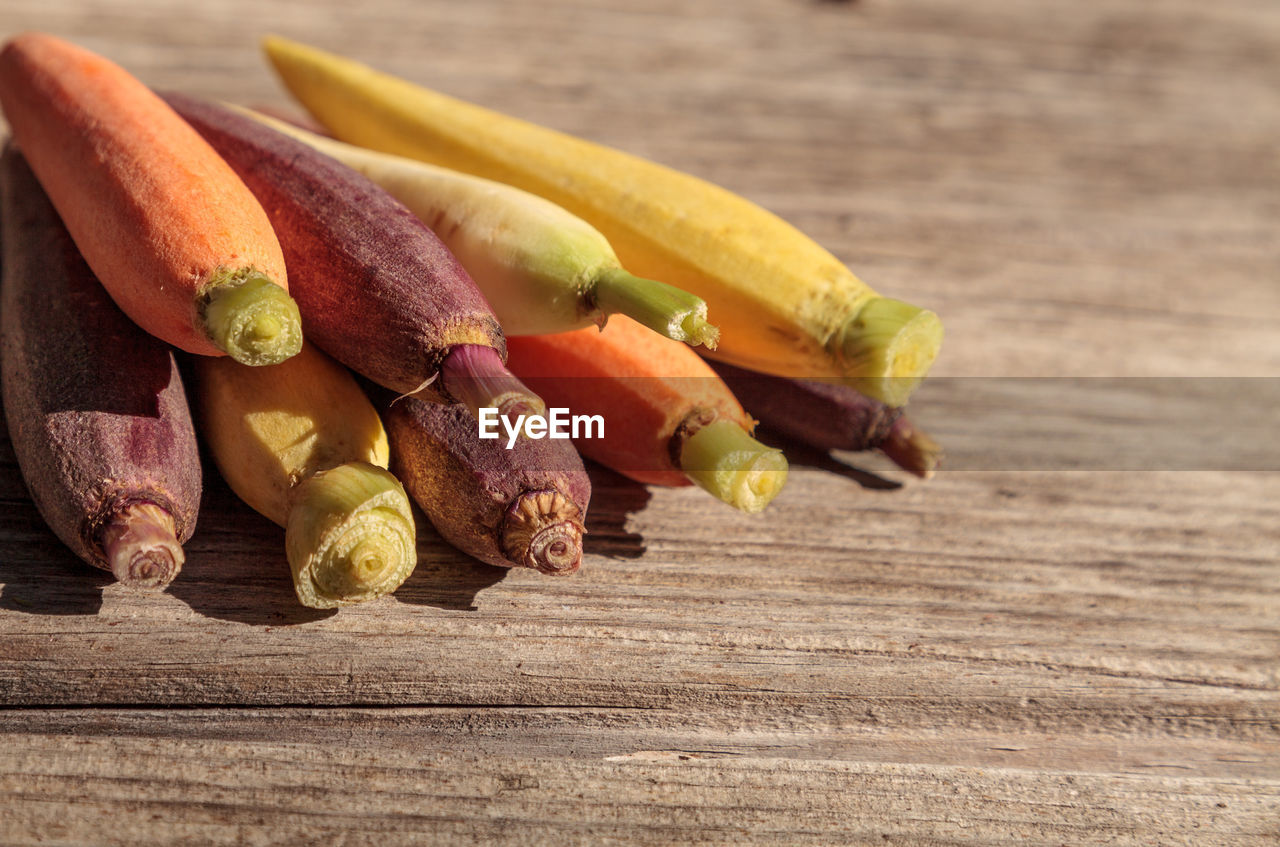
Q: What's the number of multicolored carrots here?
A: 9